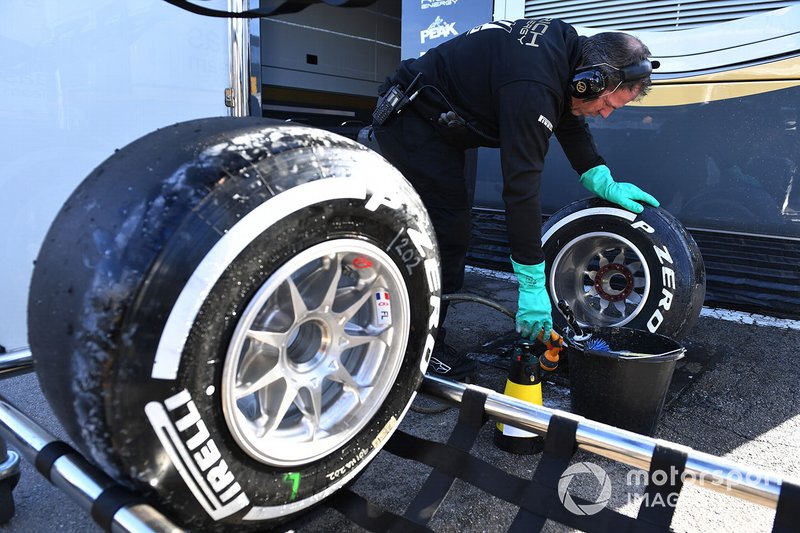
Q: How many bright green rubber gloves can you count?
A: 2